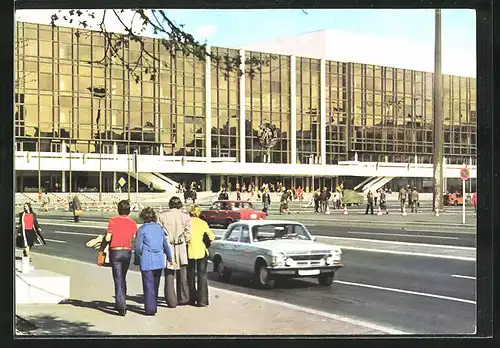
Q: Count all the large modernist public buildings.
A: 1